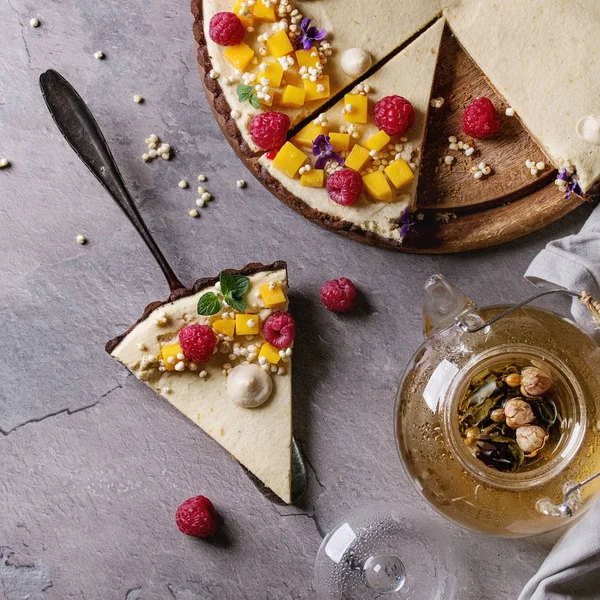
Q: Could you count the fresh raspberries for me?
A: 9